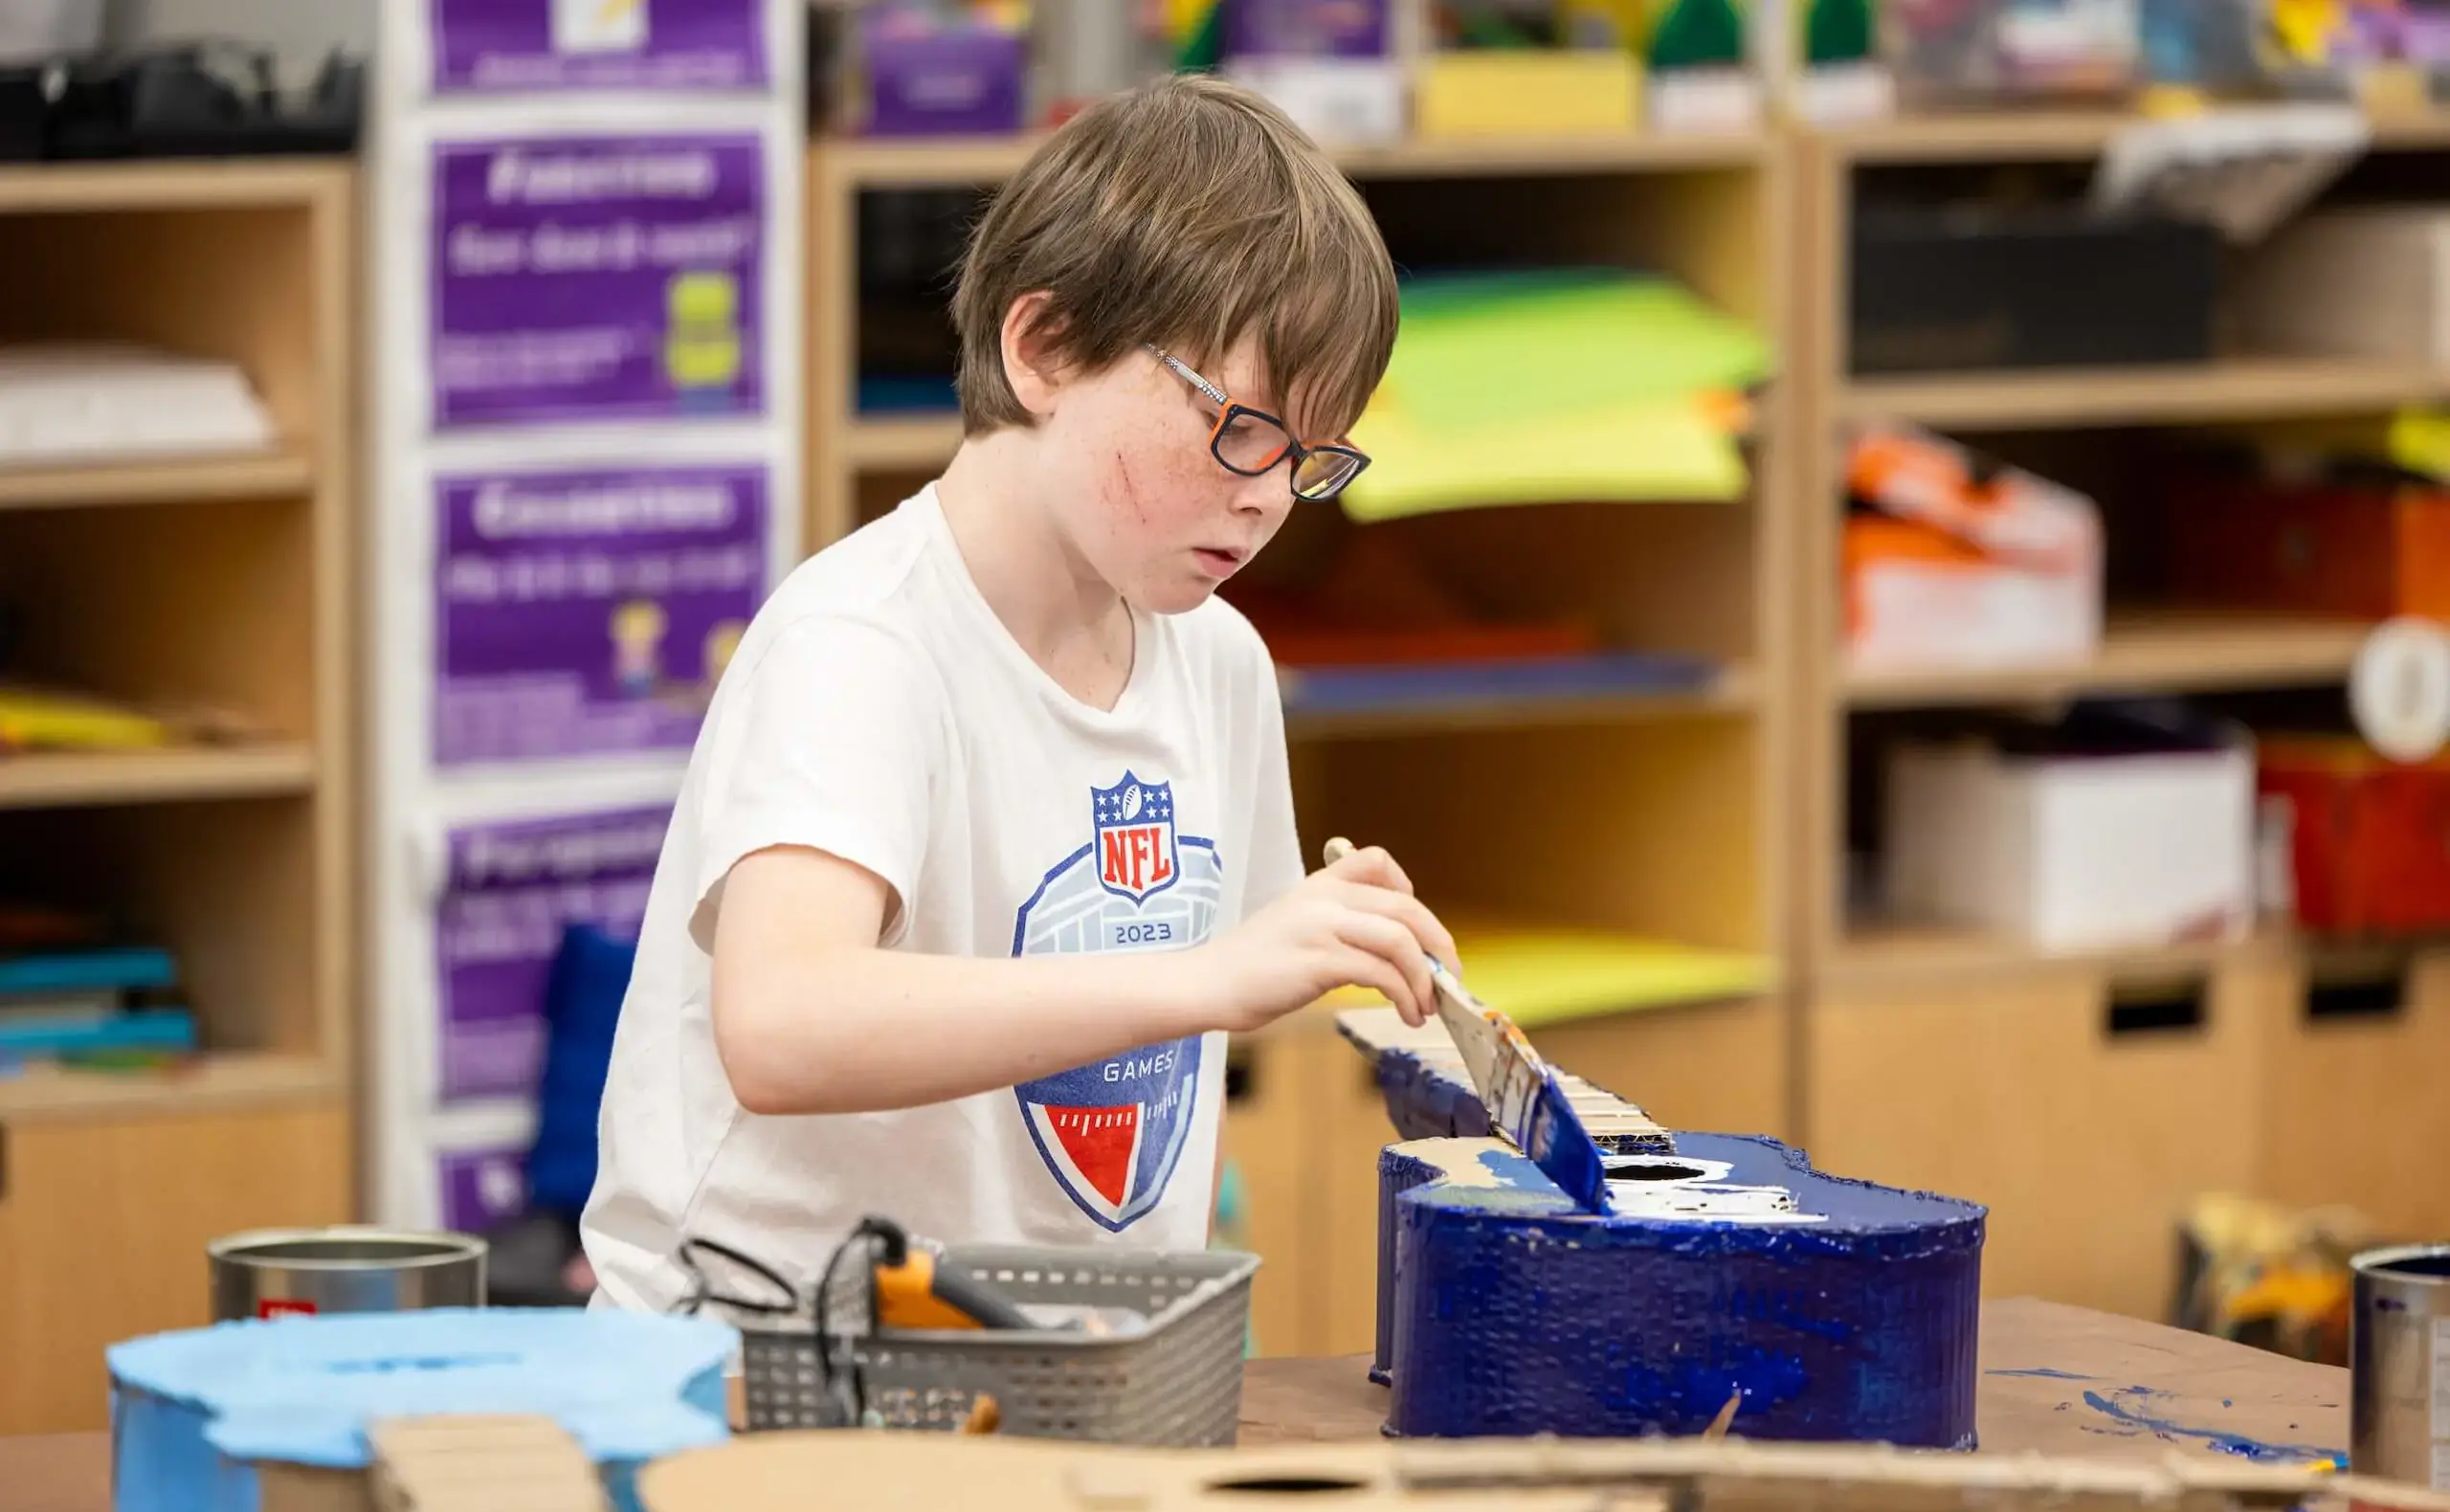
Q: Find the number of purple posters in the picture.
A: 5